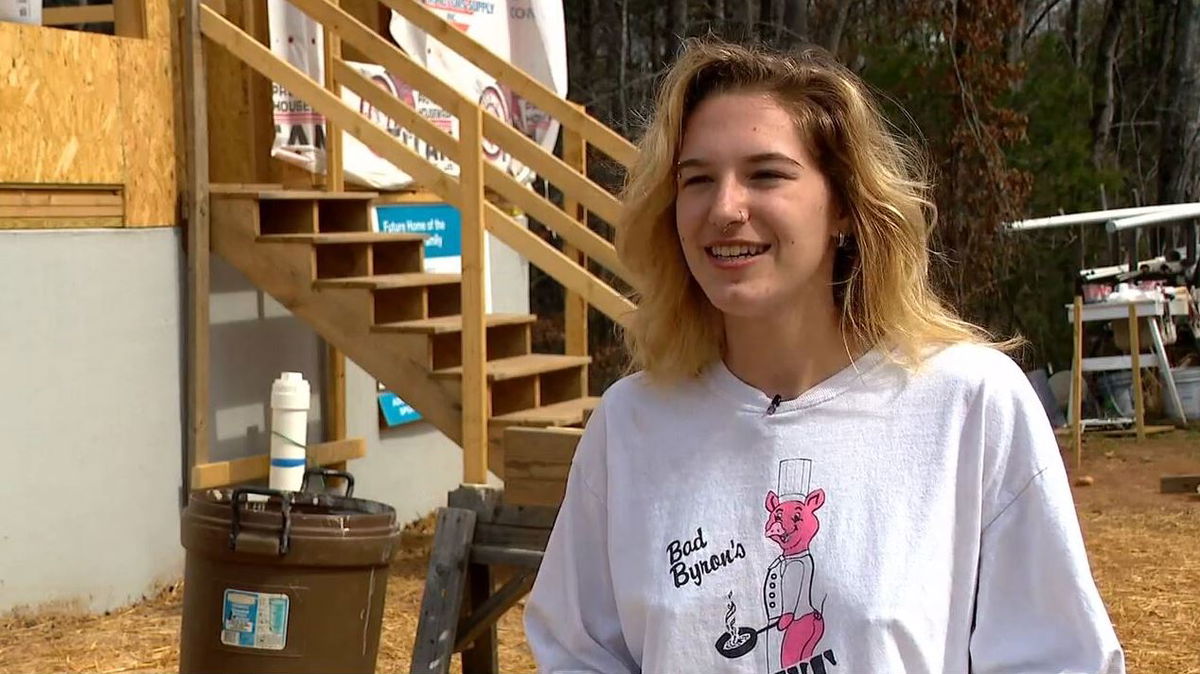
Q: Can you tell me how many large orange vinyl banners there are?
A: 0